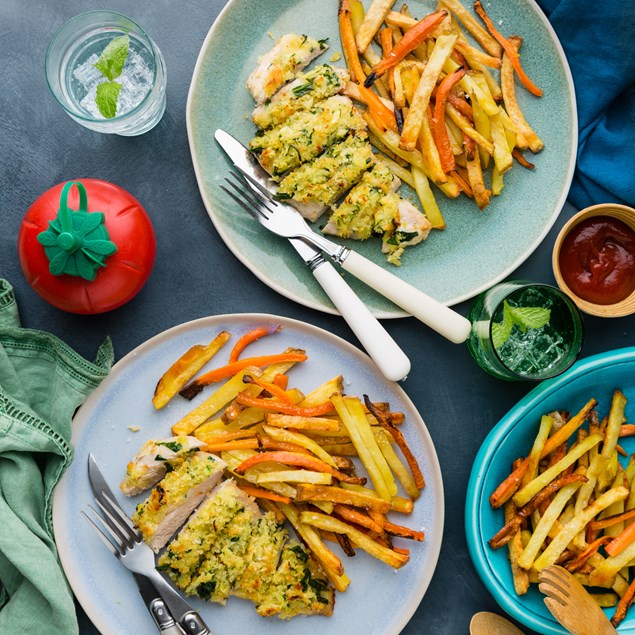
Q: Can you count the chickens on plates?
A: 2